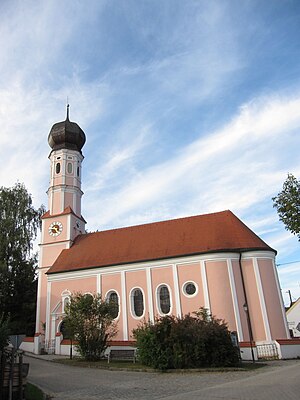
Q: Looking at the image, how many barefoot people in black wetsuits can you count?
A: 0